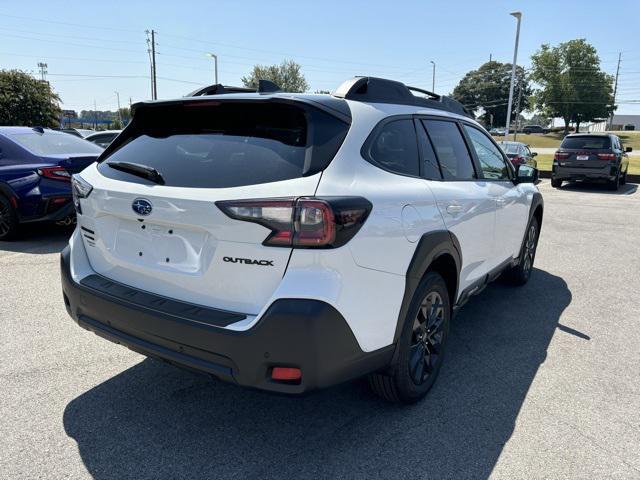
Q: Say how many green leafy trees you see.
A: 4